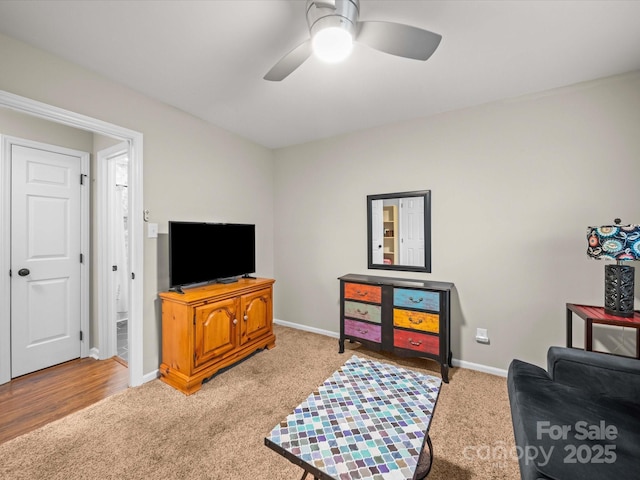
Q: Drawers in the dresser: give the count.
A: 6